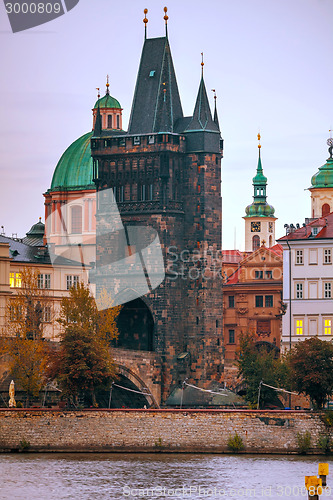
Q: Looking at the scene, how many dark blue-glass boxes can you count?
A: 0